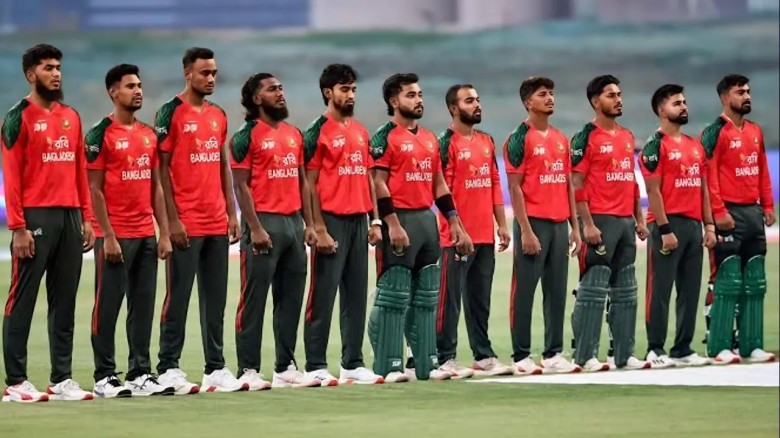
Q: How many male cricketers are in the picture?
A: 11